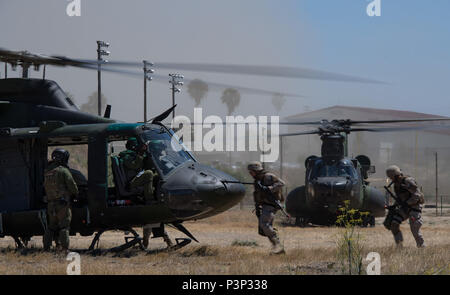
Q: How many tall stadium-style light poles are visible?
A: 3